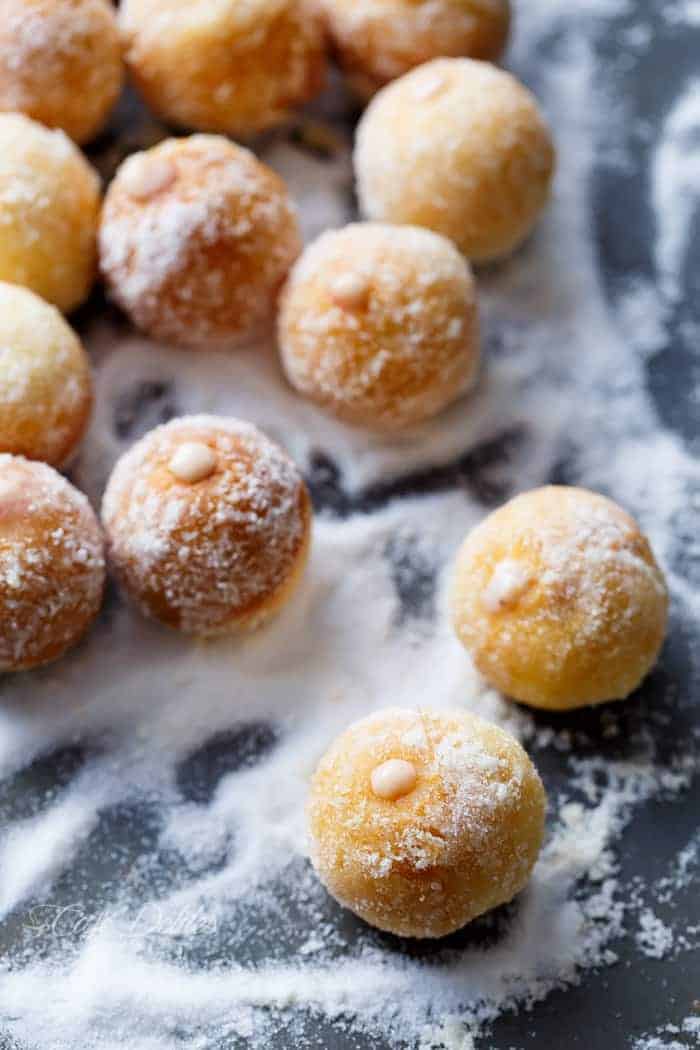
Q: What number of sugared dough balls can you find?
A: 12